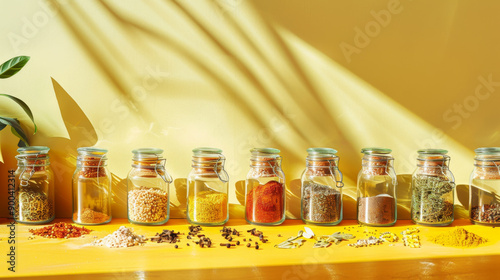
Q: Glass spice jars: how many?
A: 9